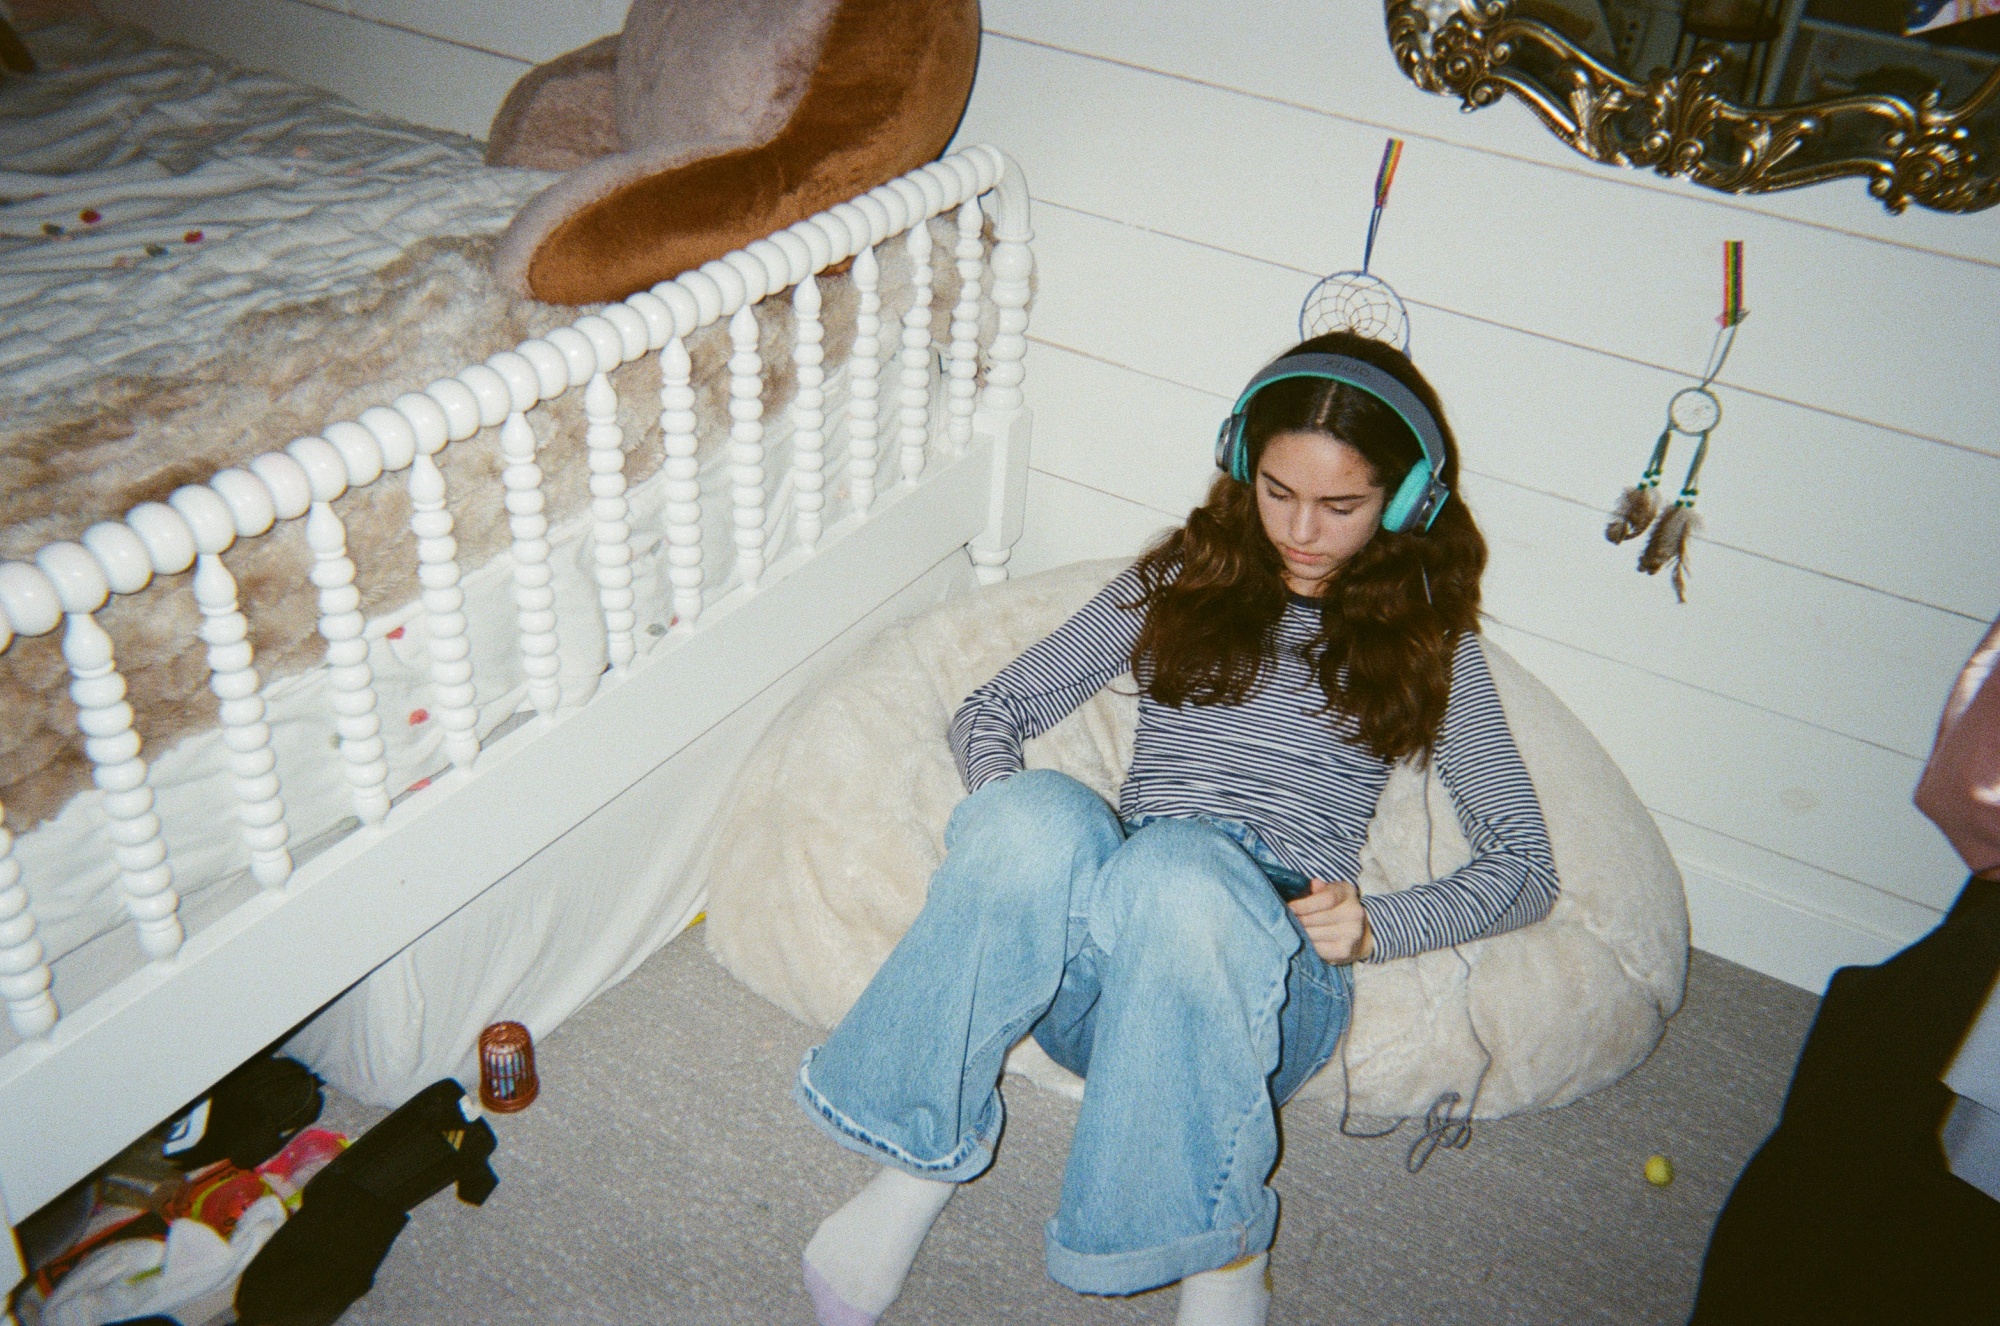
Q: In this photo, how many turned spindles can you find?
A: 13